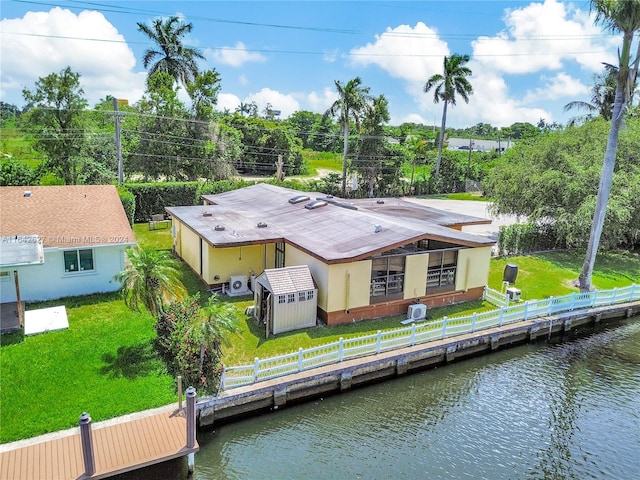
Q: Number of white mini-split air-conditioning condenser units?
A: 2